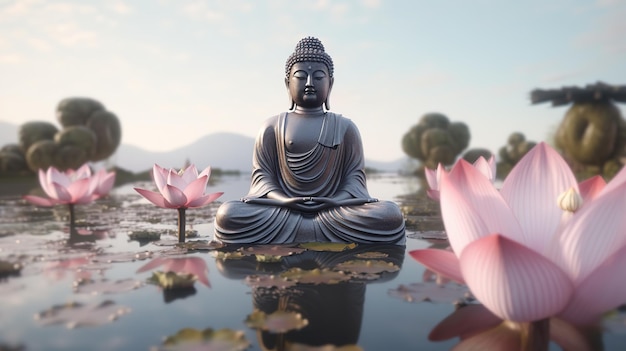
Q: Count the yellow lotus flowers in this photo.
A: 0